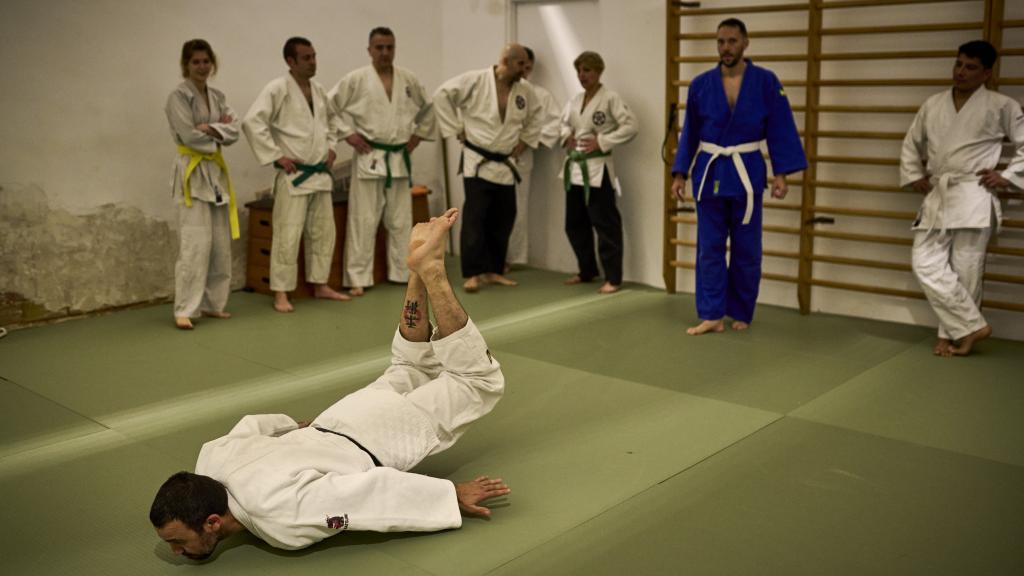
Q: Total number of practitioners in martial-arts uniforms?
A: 9